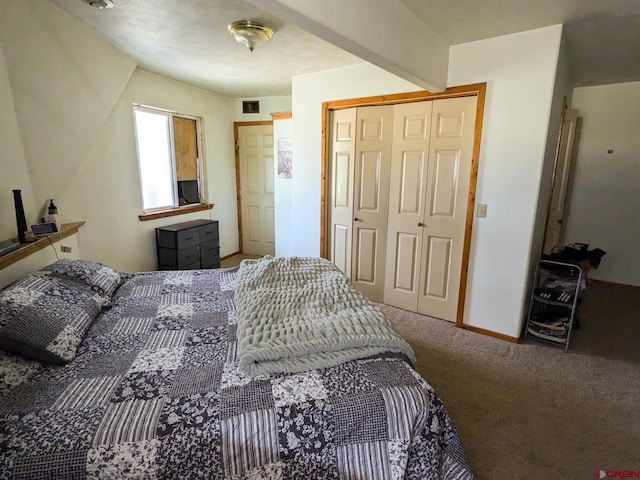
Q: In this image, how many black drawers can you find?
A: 6